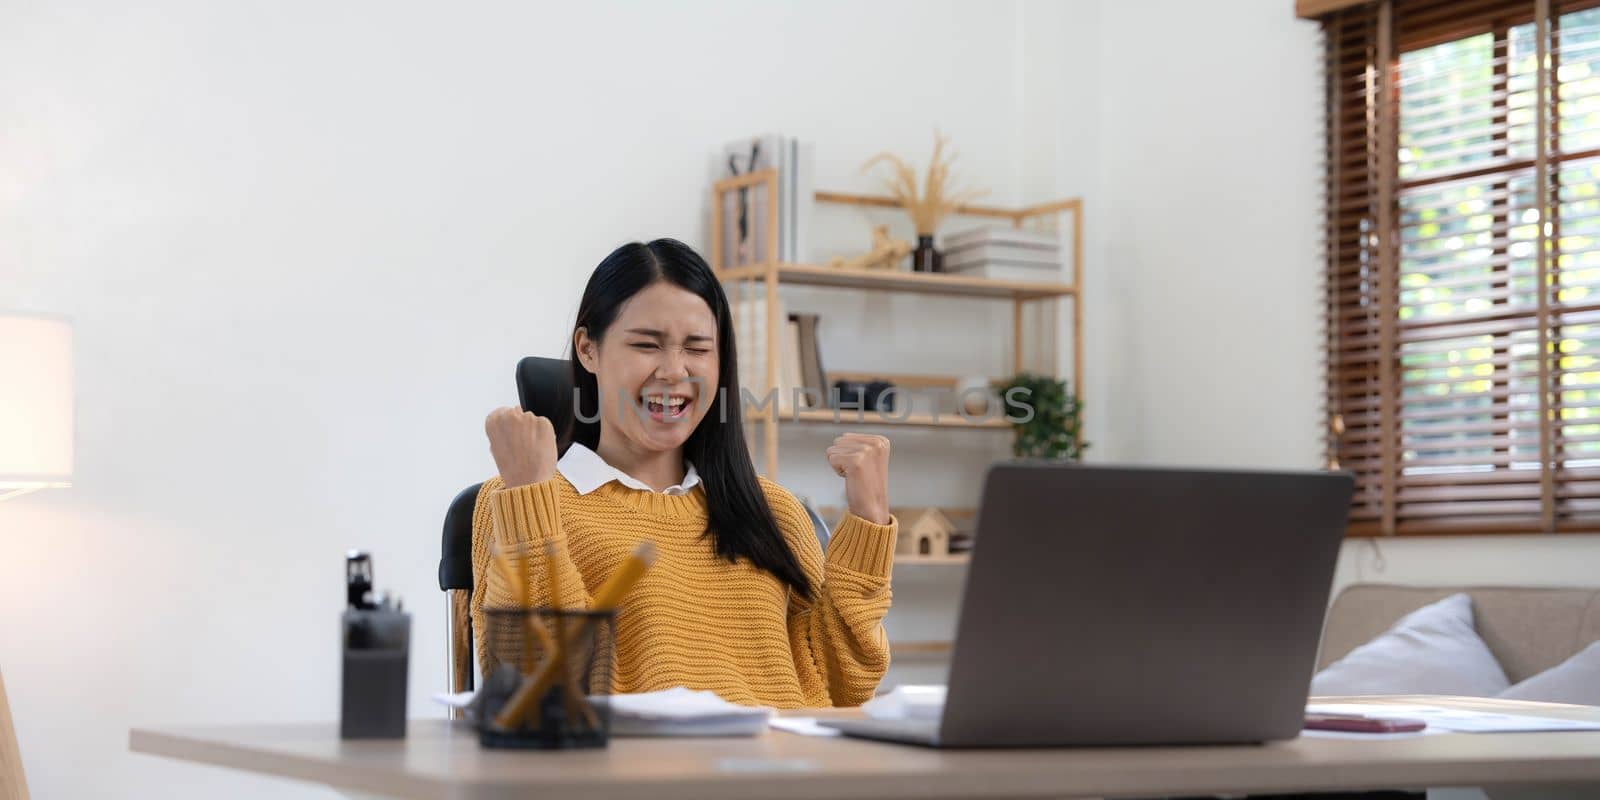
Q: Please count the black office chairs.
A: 1